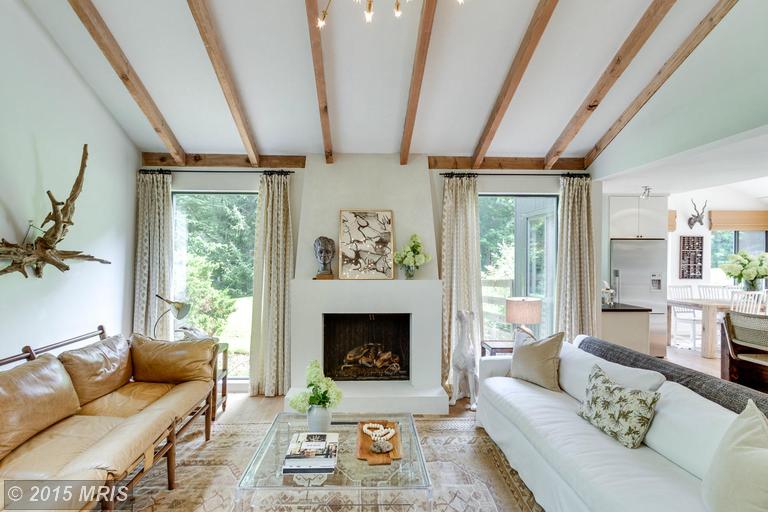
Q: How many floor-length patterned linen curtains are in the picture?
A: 4